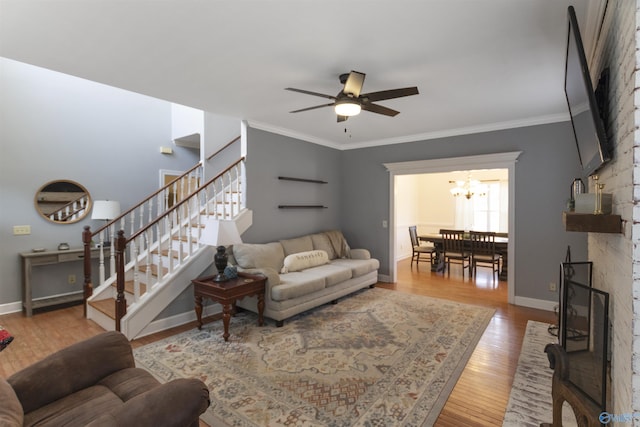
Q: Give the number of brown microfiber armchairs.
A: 1